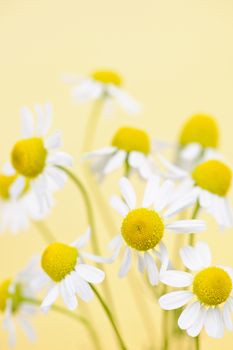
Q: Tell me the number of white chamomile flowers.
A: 10